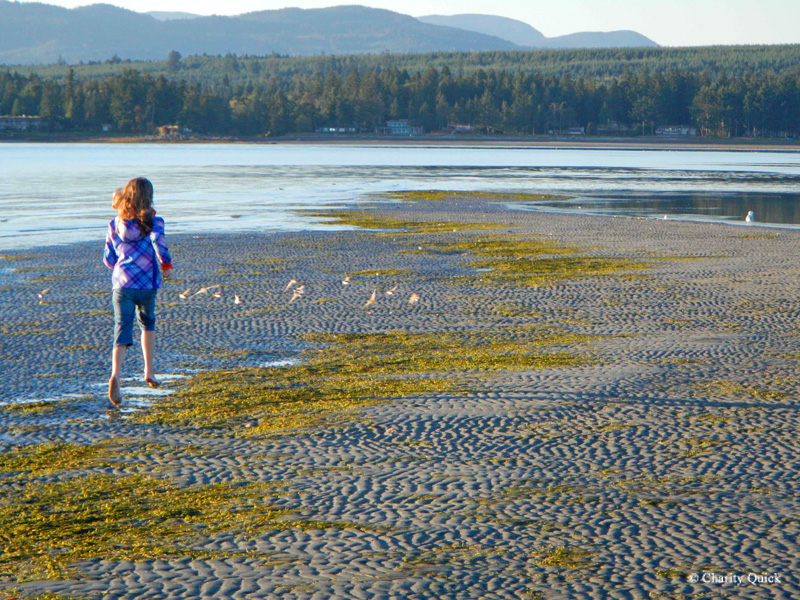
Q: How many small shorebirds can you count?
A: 12